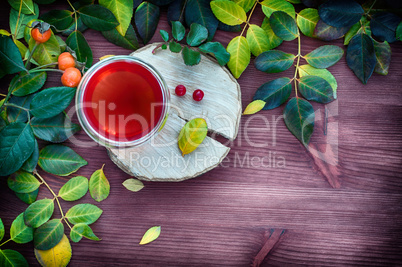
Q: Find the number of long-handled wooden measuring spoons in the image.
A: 0